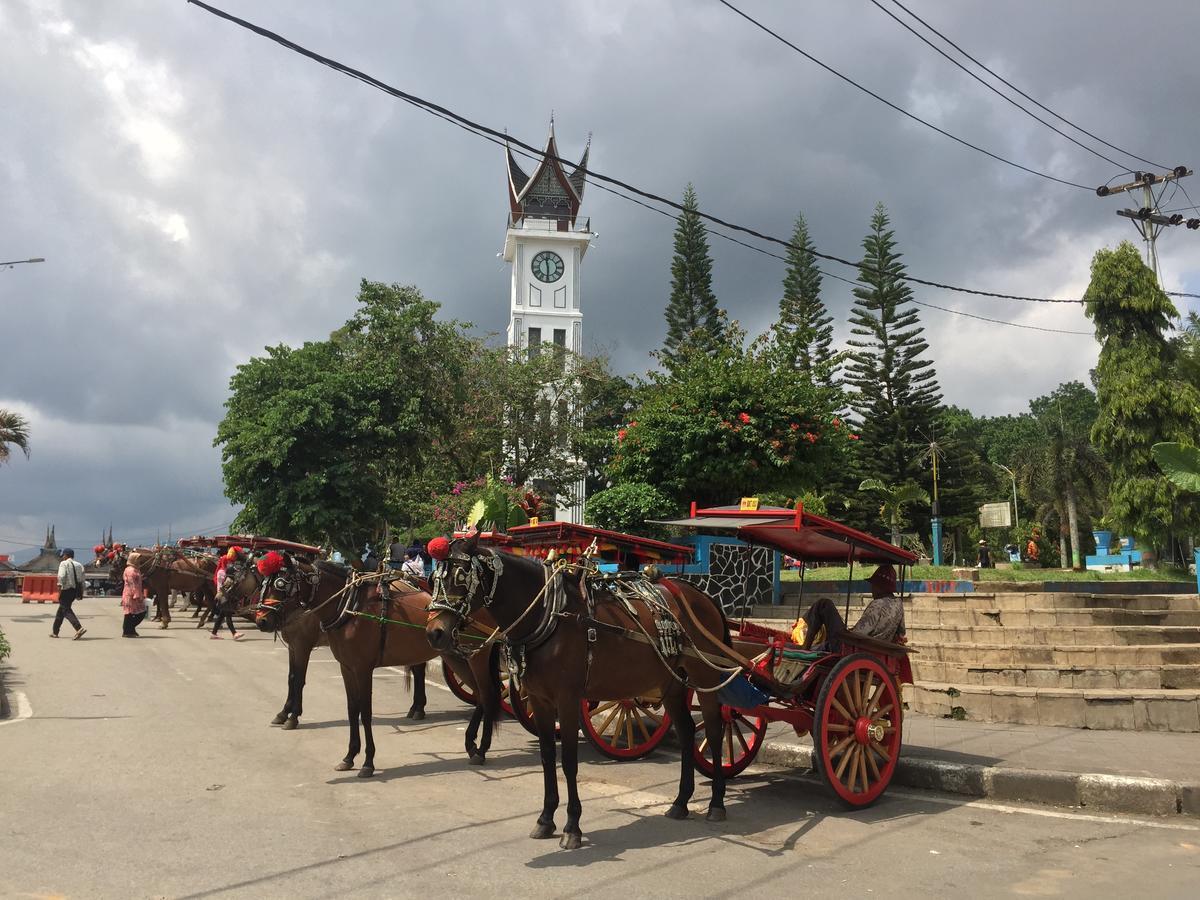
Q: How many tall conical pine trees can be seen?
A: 3